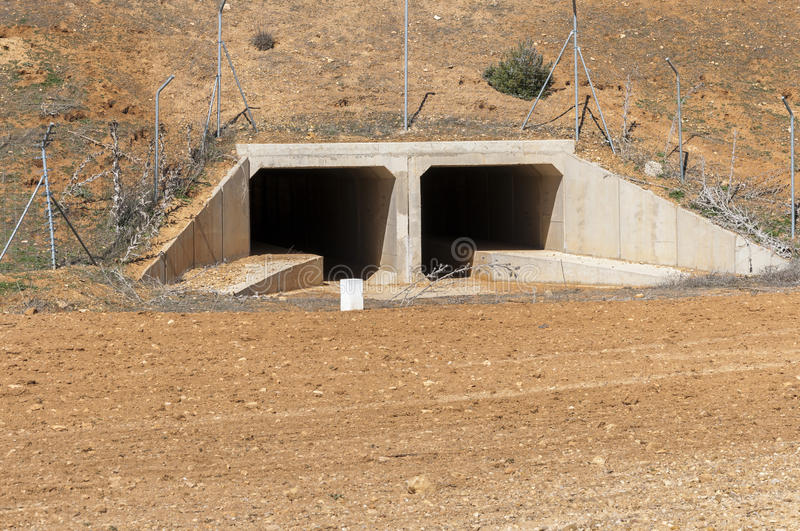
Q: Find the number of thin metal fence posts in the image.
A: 7